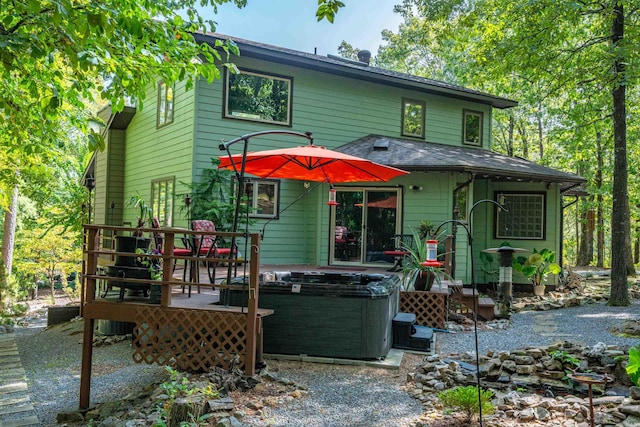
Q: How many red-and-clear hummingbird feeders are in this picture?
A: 2